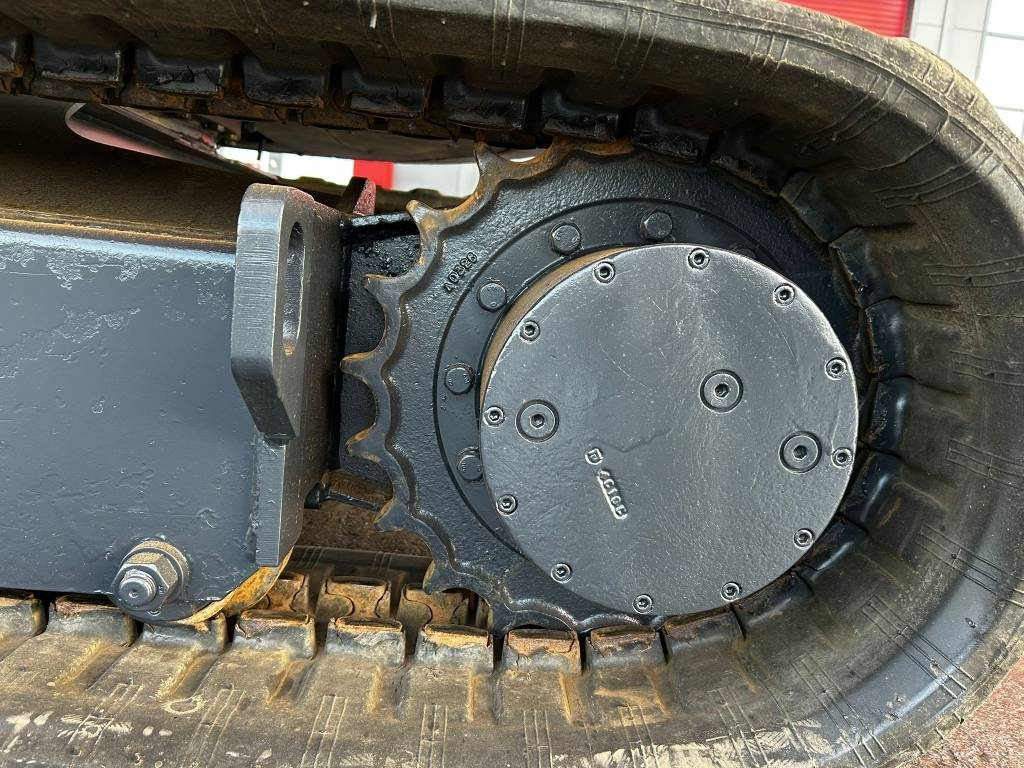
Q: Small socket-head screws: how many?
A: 12